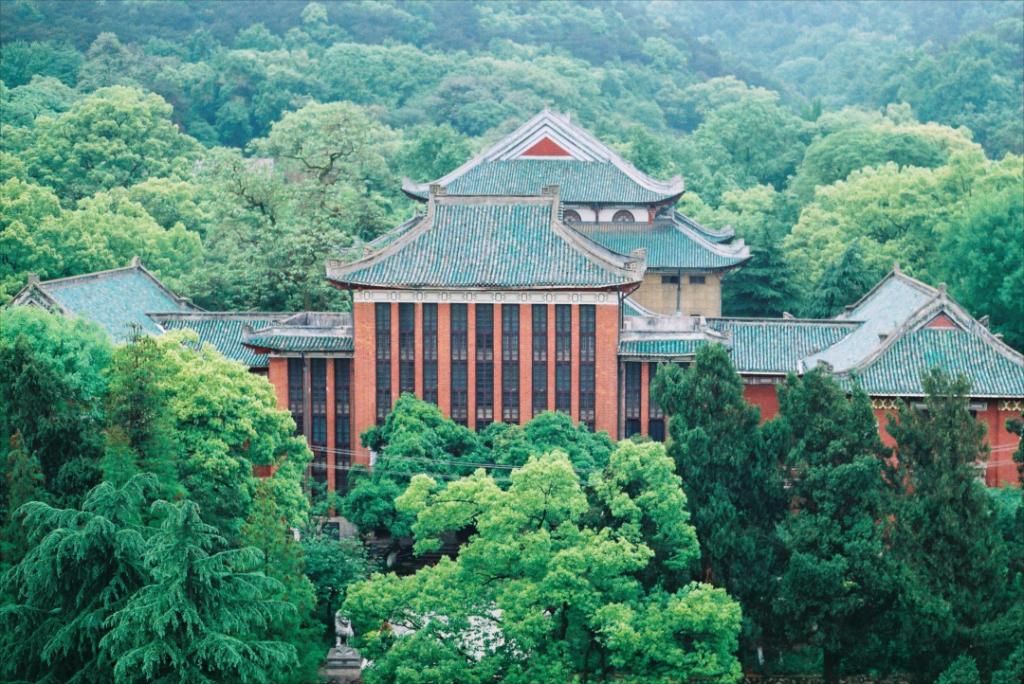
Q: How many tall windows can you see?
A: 14